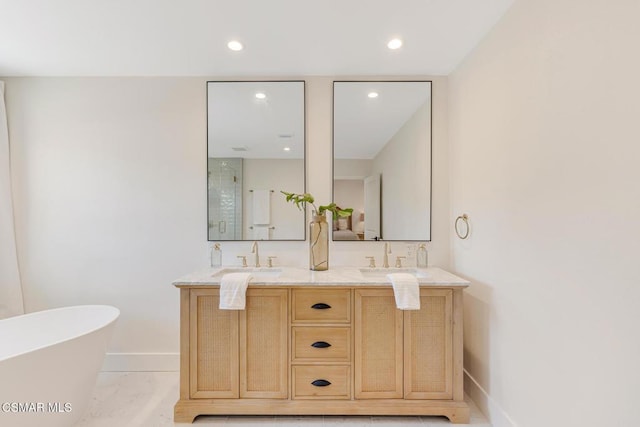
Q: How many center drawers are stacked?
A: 3